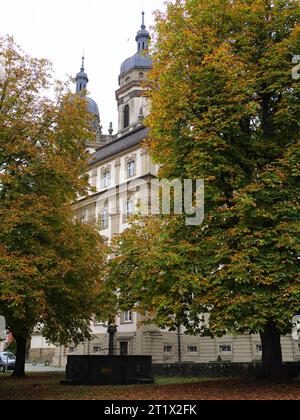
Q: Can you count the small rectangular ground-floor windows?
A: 6